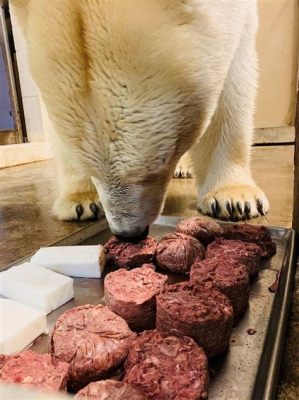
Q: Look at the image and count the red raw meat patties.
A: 12